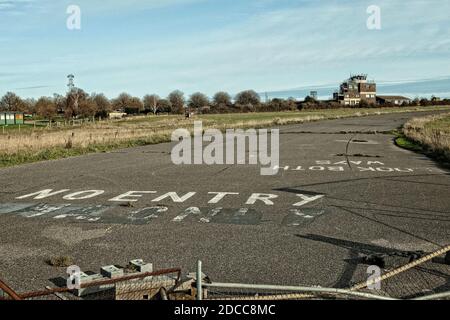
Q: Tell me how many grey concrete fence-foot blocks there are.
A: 3